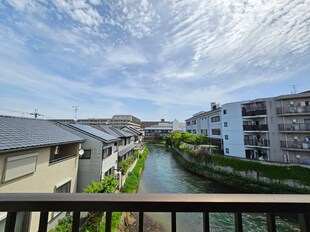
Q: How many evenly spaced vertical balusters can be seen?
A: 10